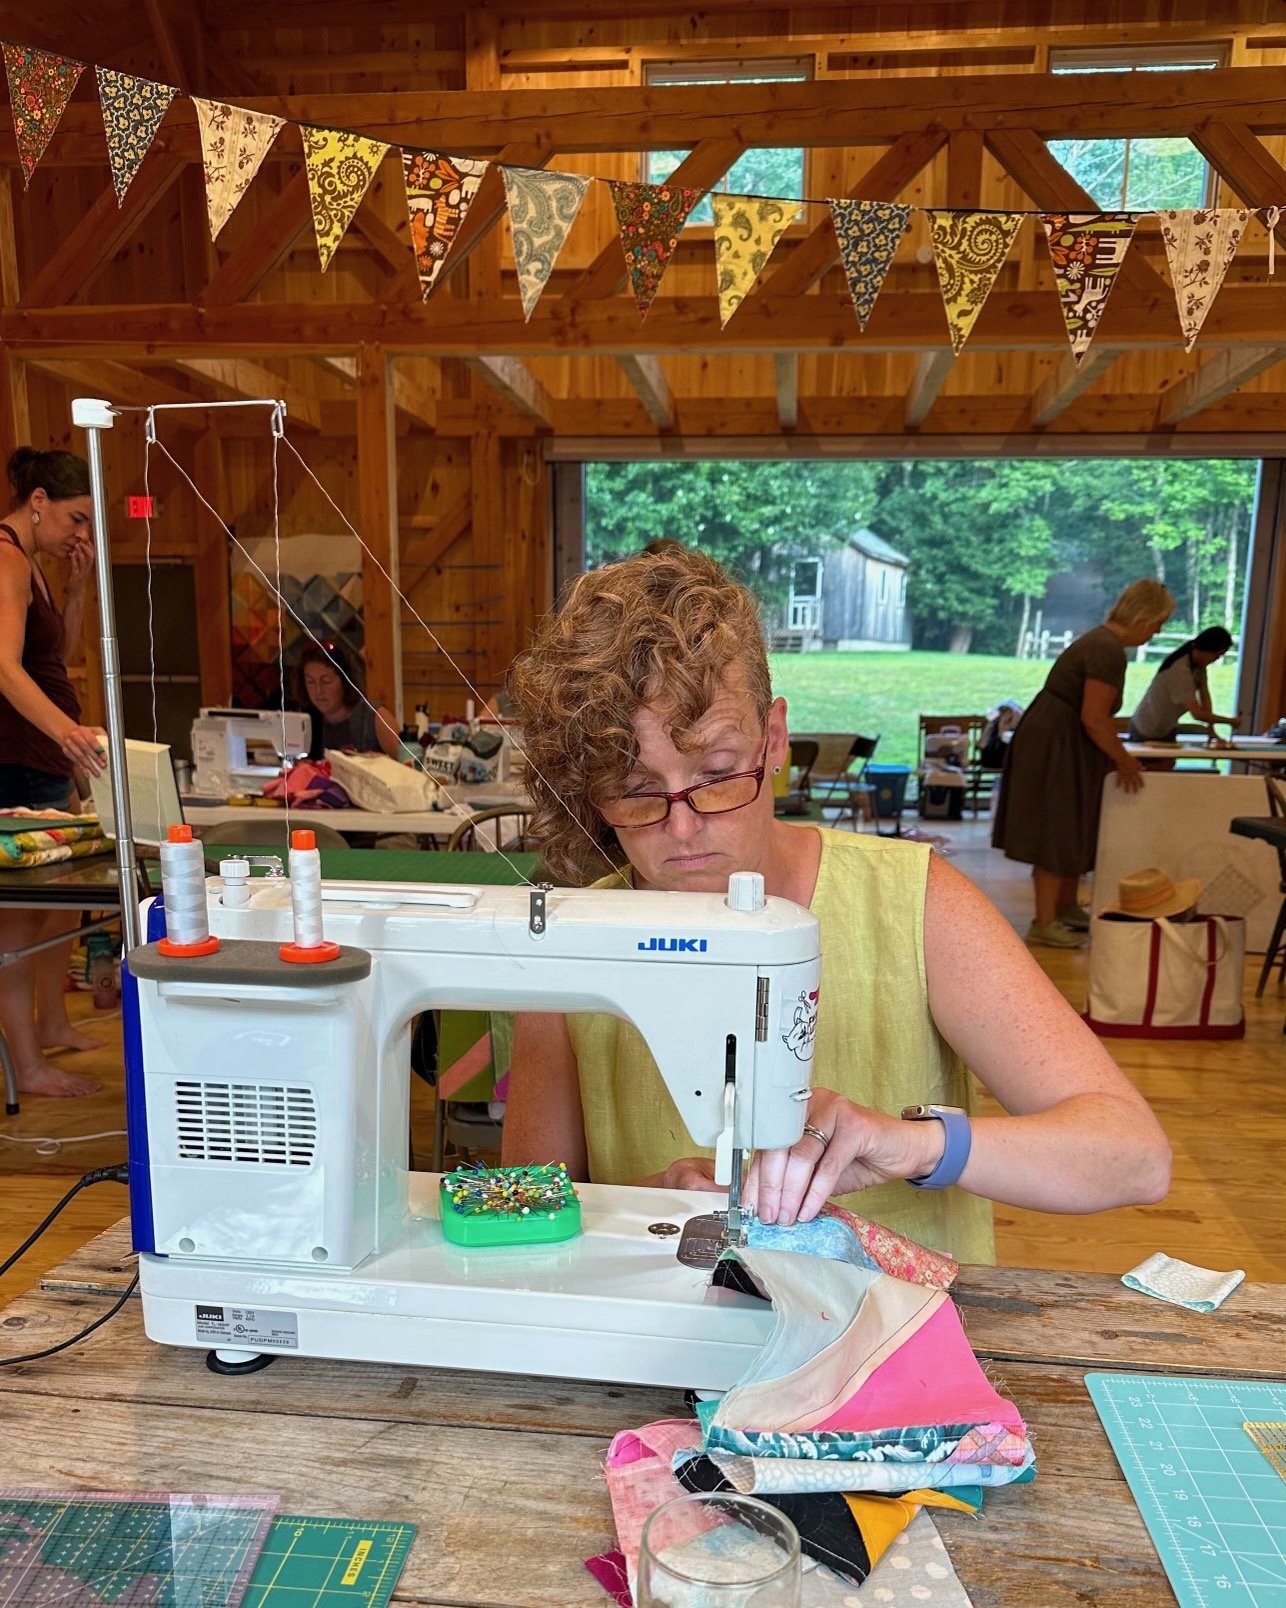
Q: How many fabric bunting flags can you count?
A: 12